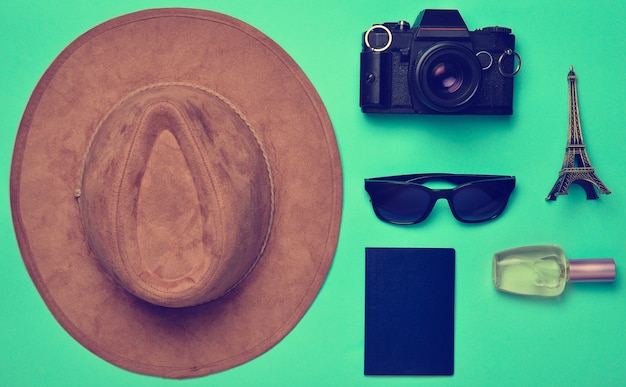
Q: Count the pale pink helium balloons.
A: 0